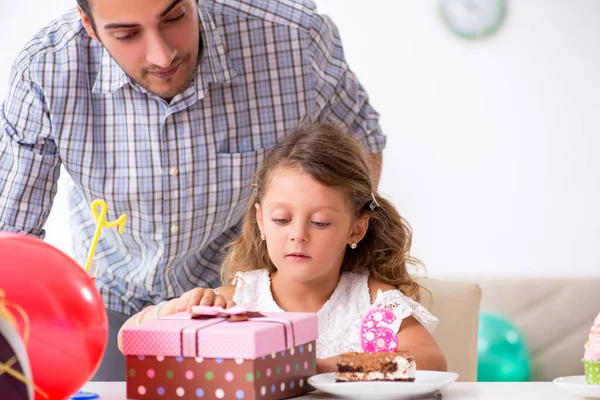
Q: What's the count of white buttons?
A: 2